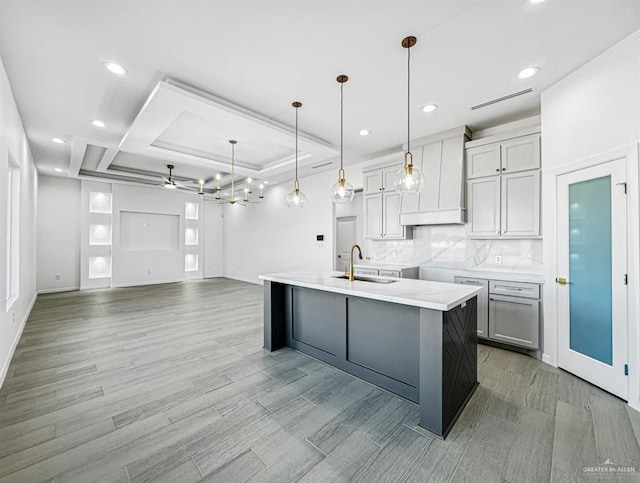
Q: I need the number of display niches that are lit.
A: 6